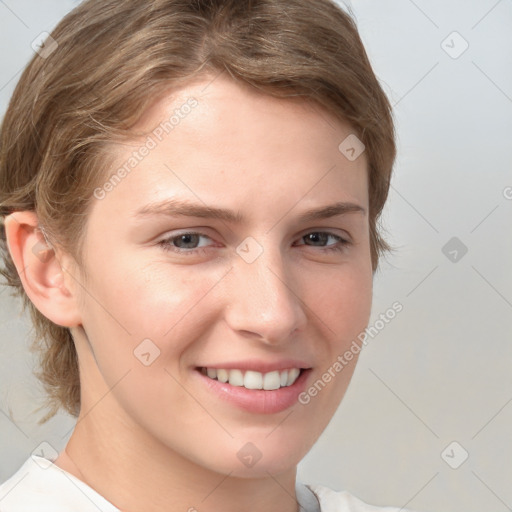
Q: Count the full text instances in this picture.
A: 2